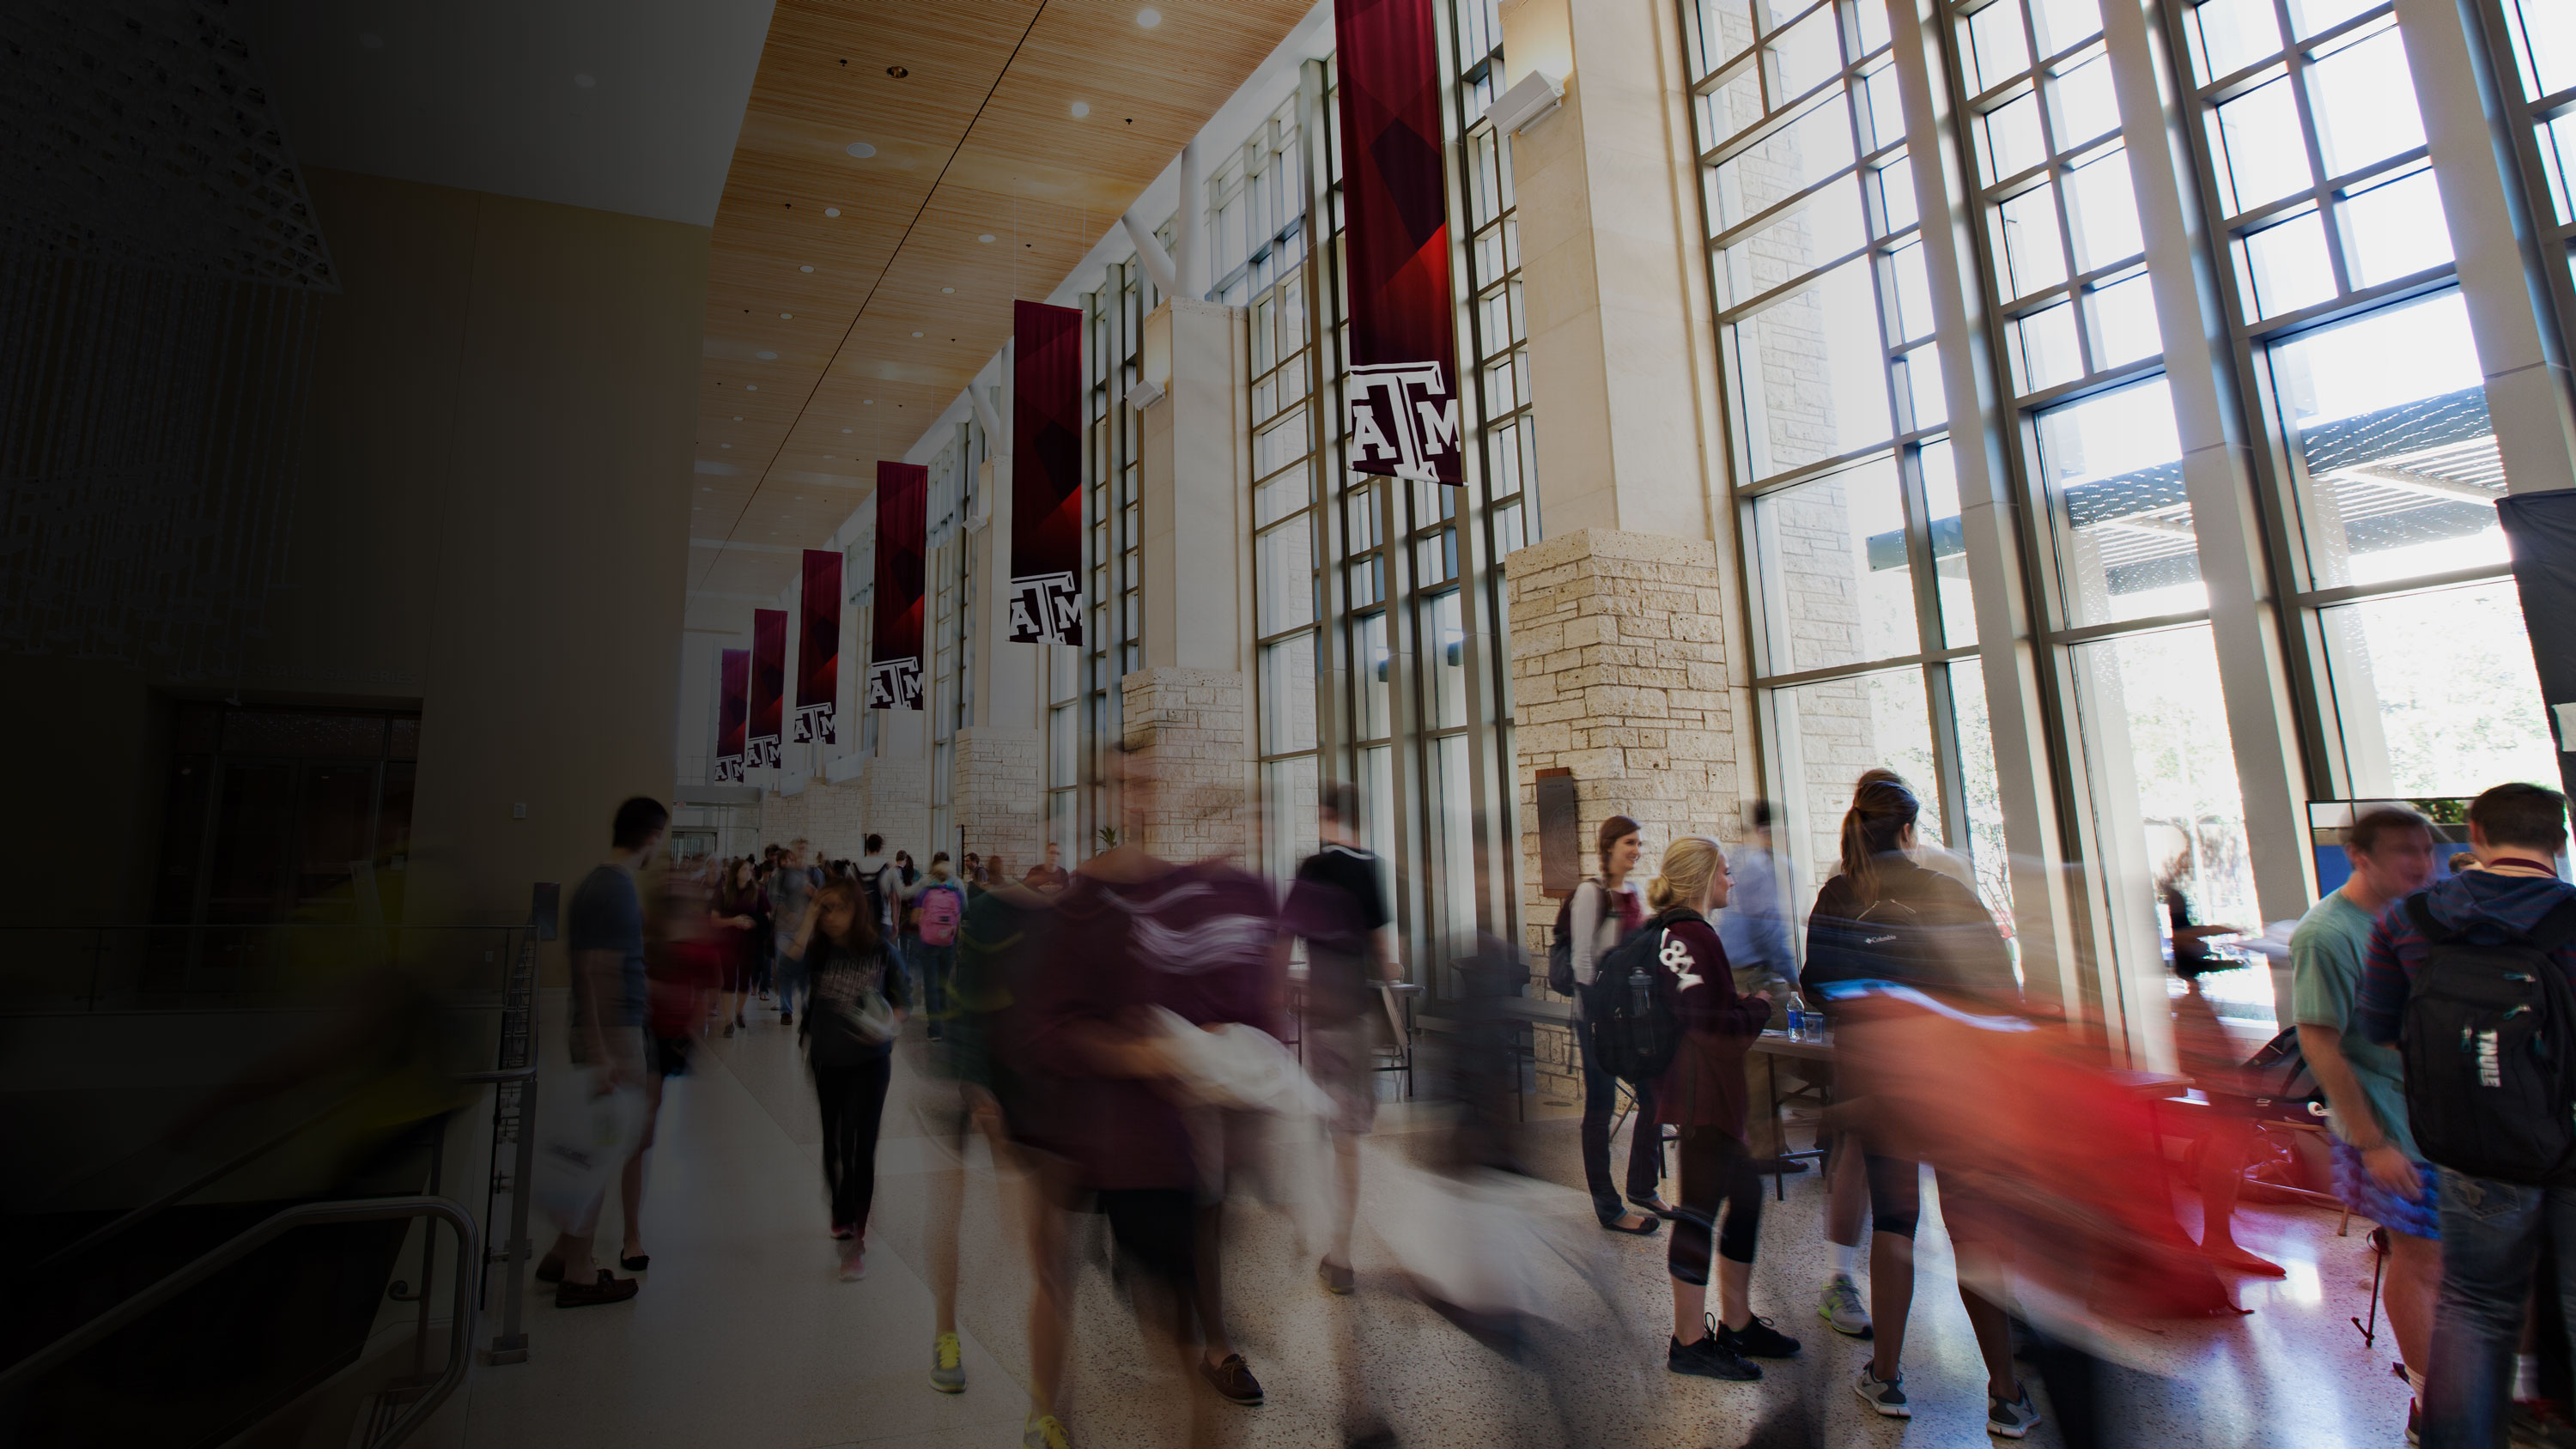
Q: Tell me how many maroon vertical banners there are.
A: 6